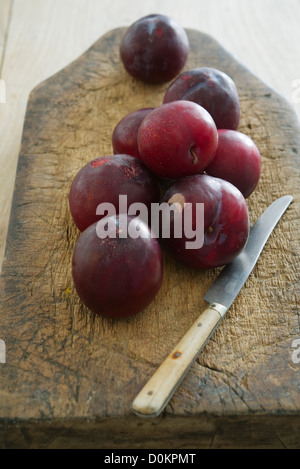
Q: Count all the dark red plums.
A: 8